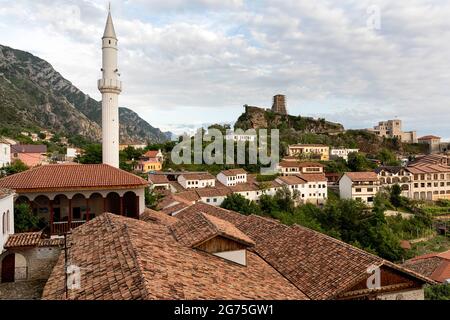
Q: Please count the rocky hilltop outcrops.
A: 1